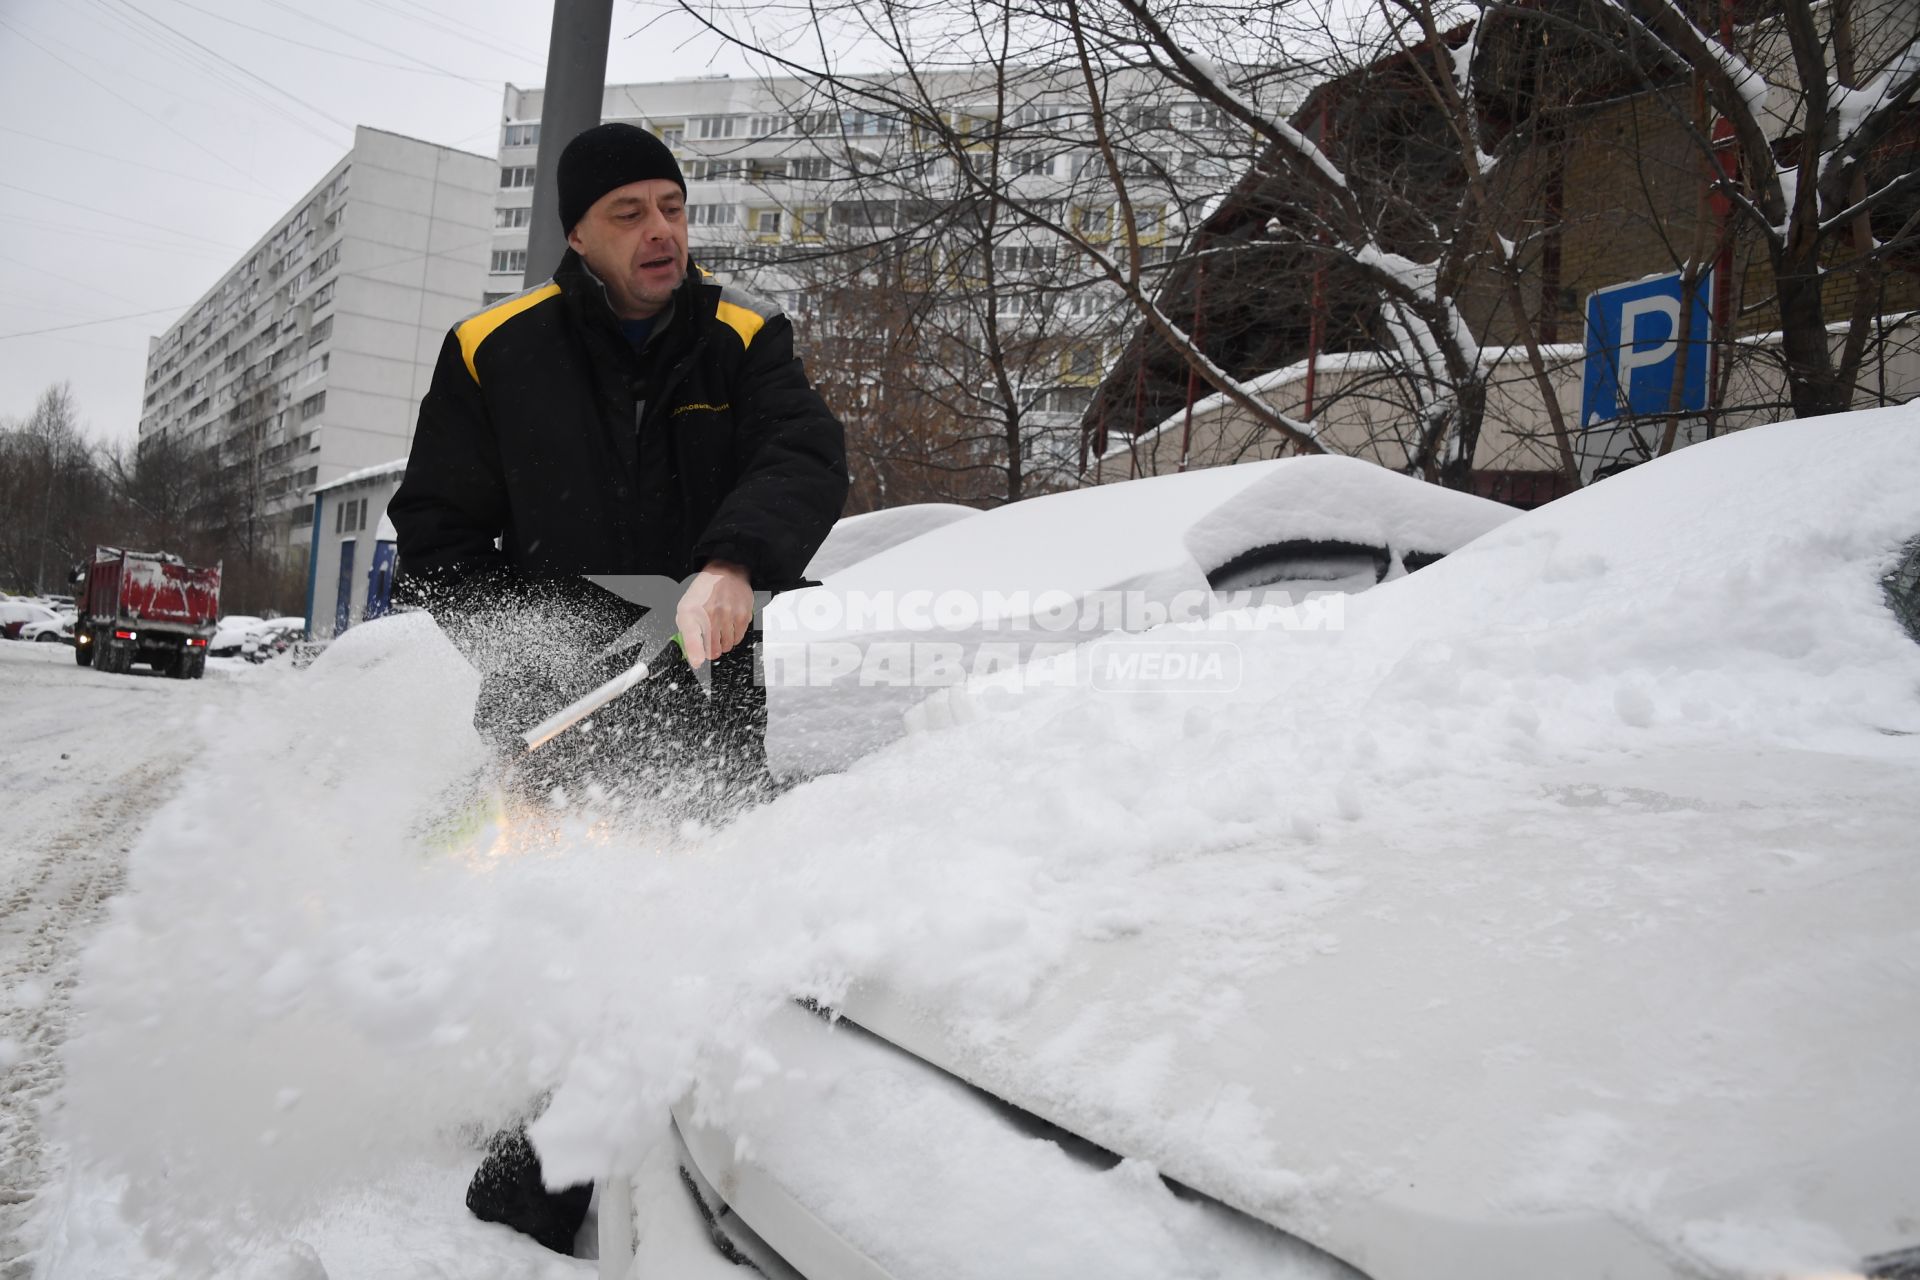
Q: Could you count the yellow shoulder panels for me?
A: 2